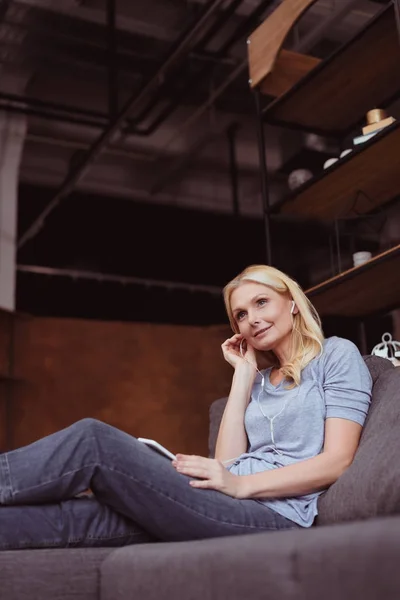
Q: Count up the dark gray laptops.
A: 0